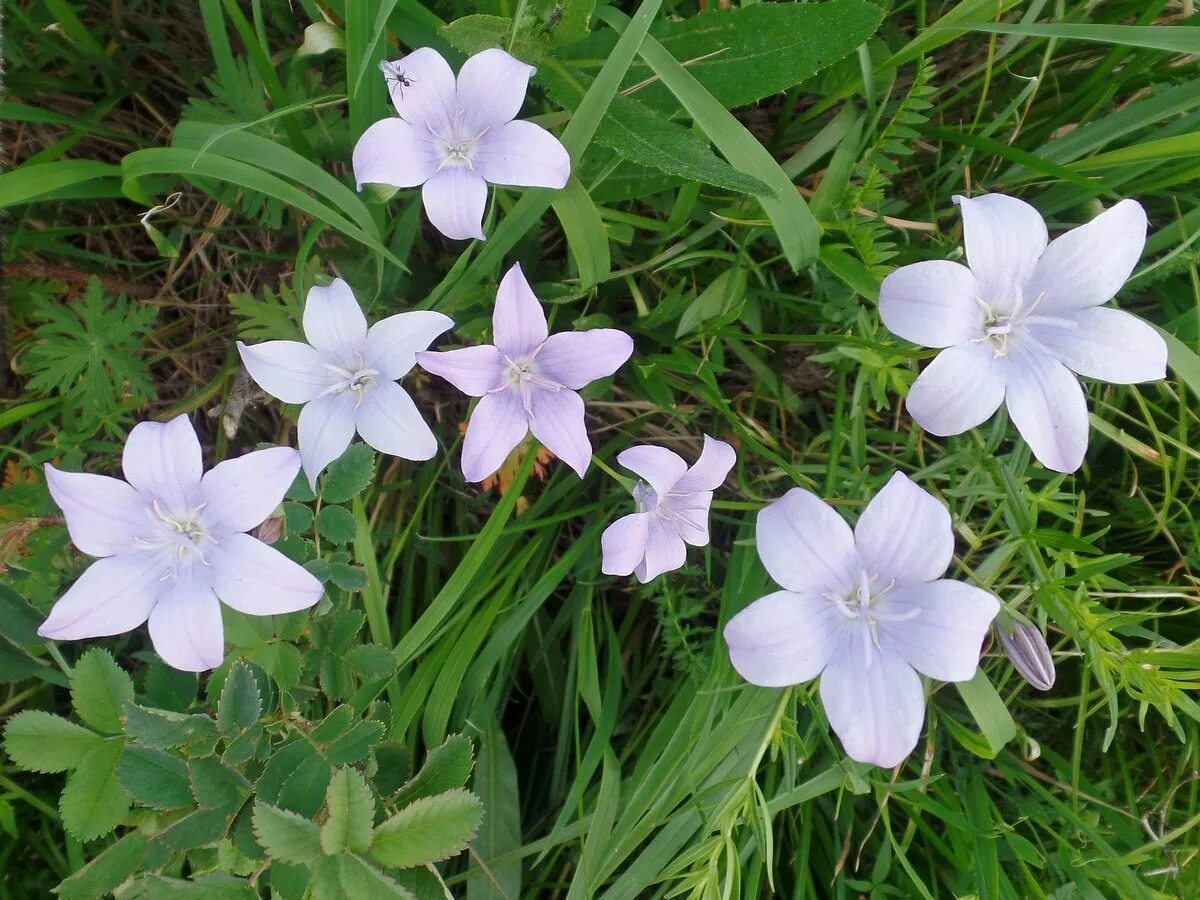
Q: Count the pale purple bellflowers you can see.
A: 7